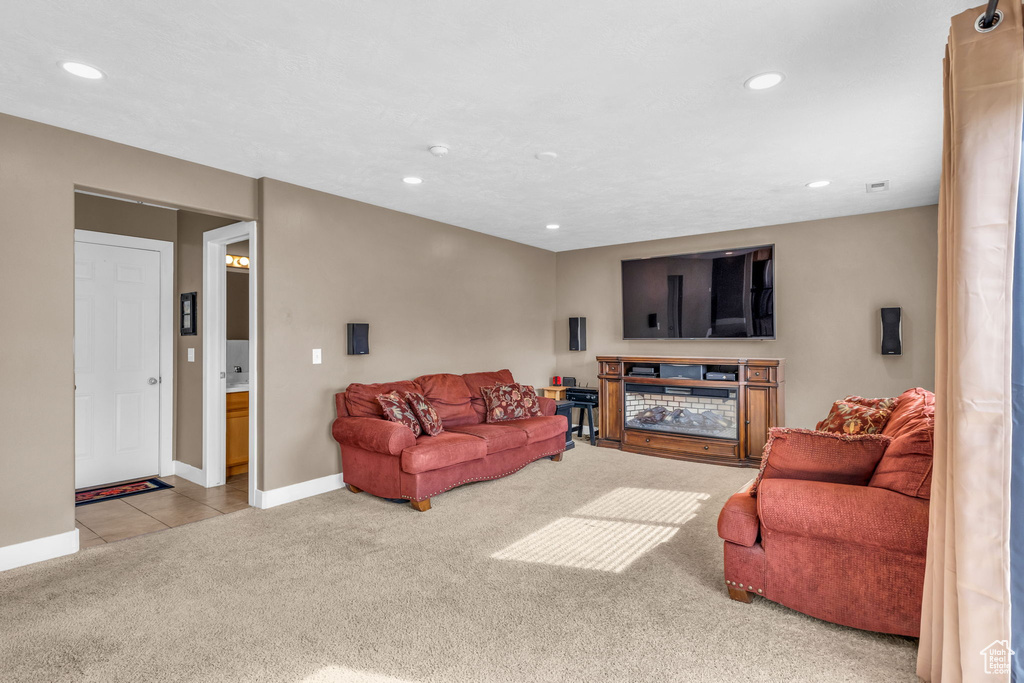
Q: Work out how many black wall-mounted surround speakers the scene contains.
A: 3